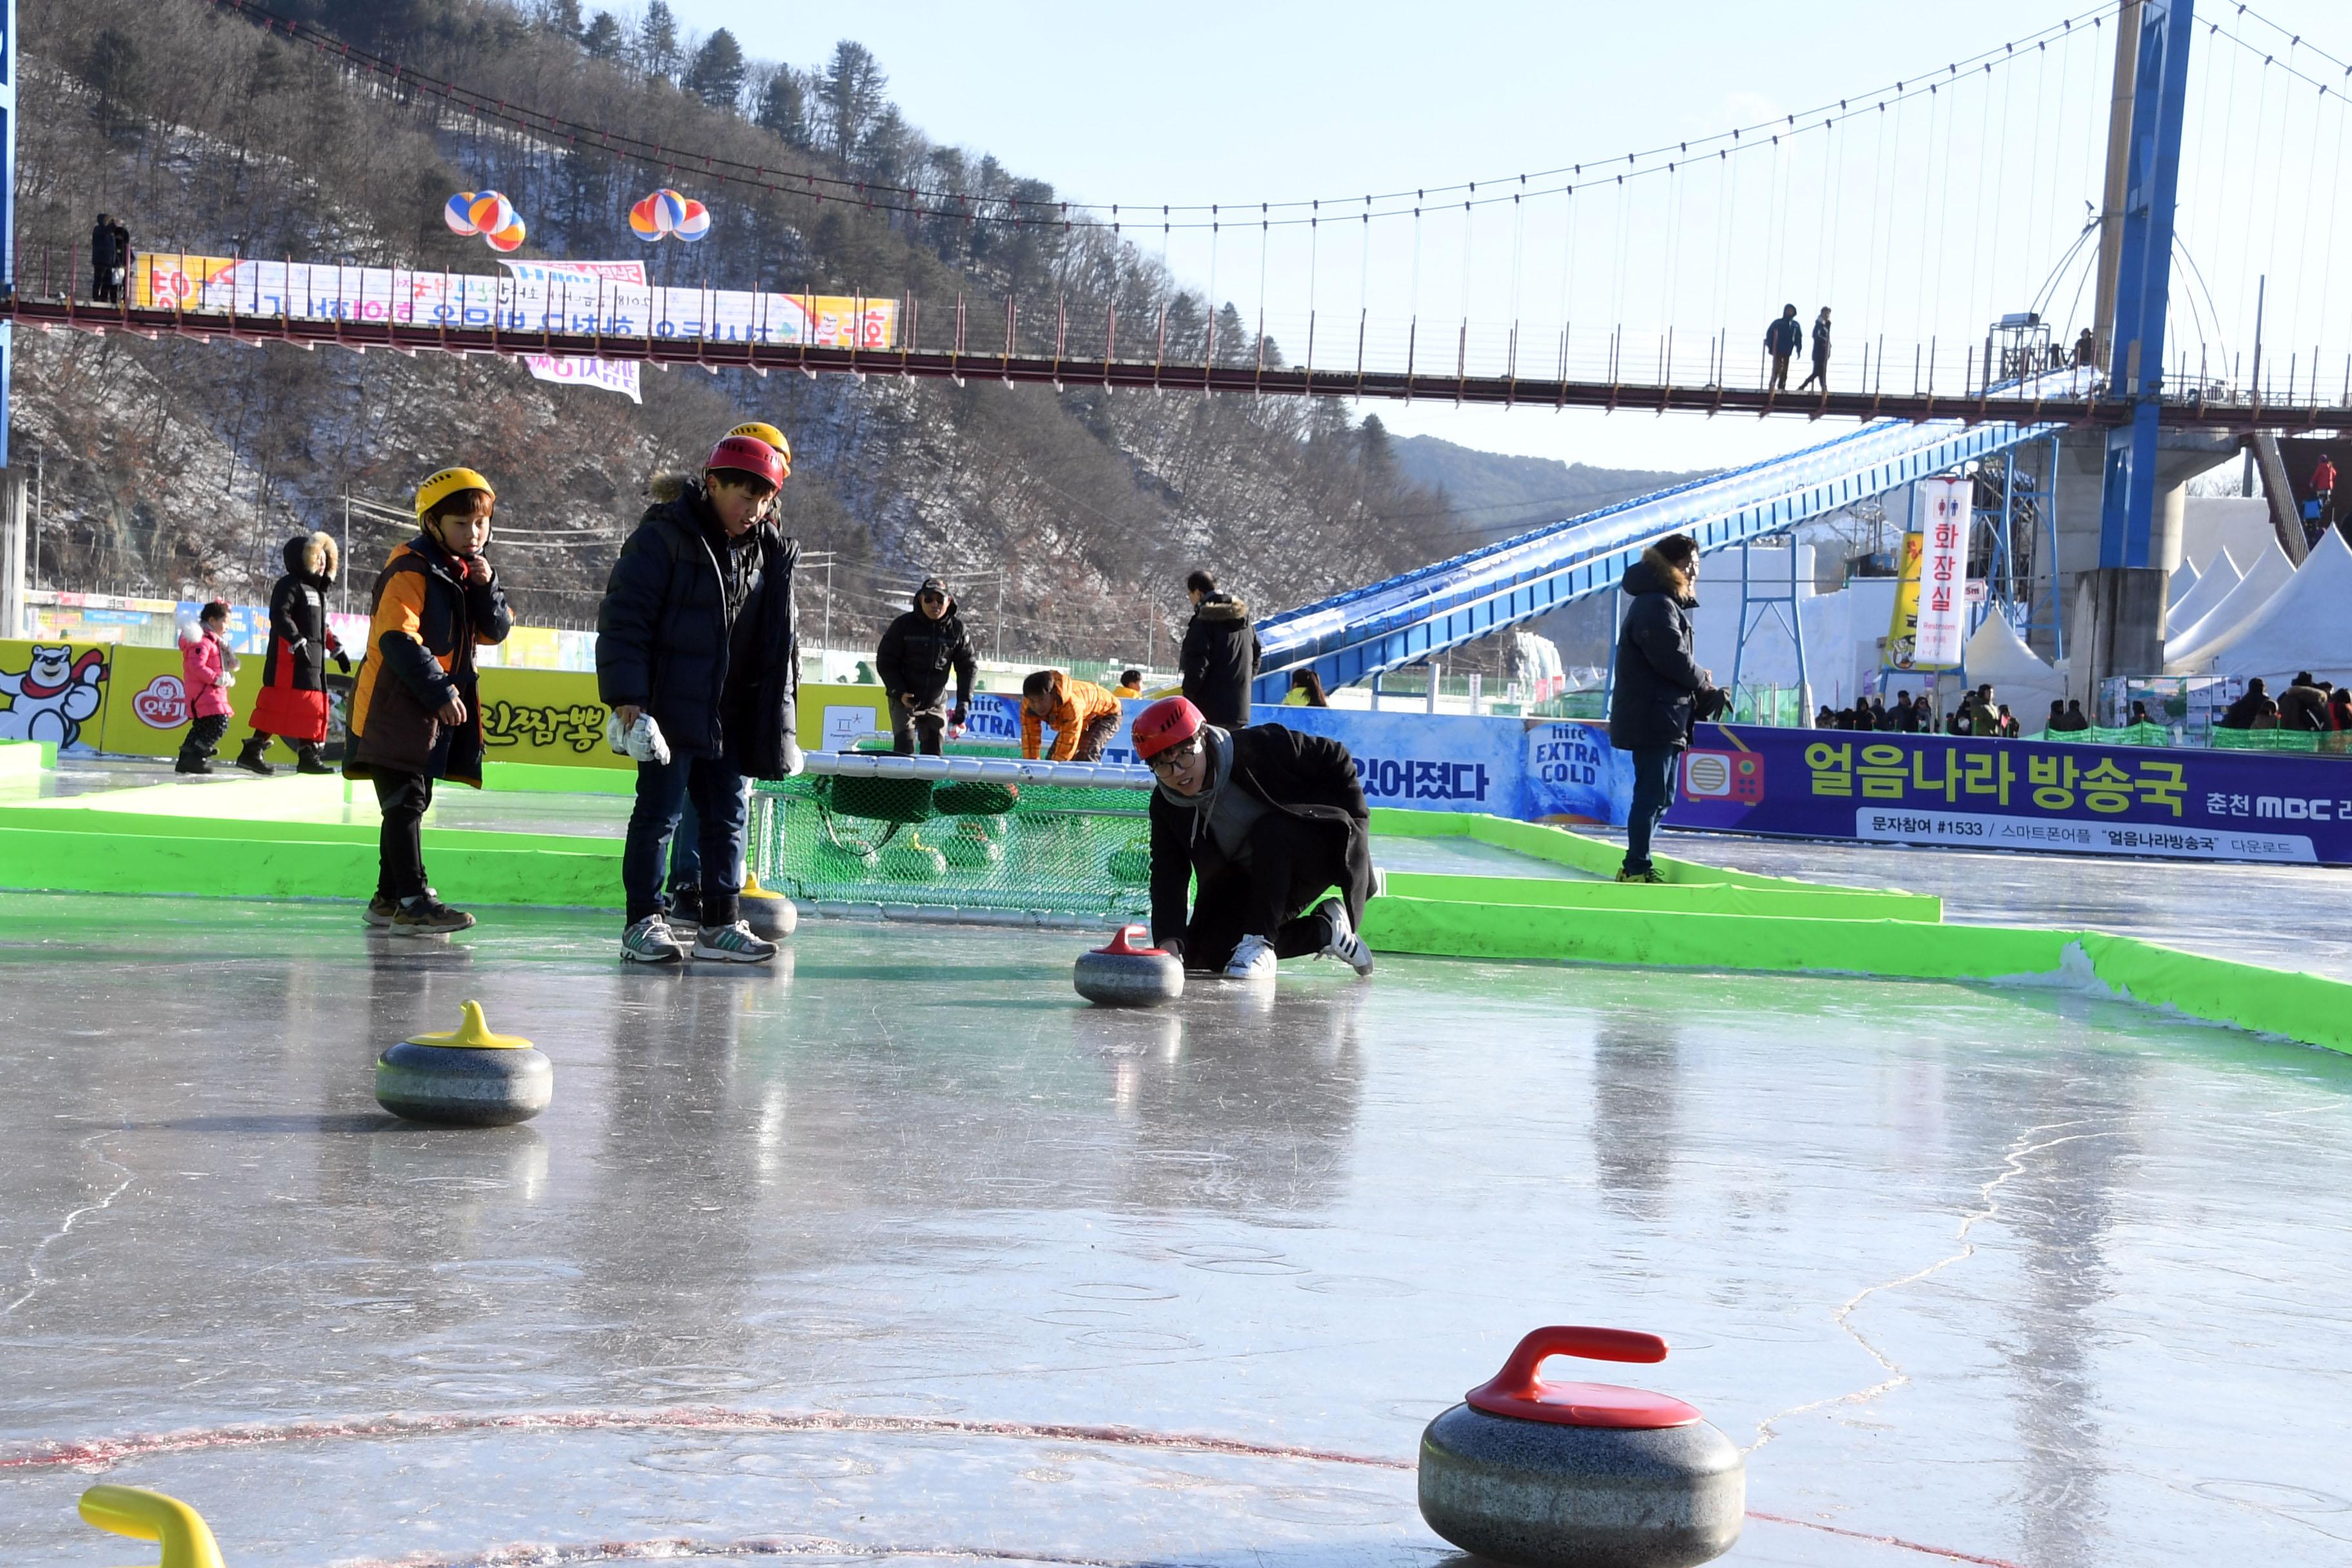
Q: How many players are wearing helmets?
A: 4